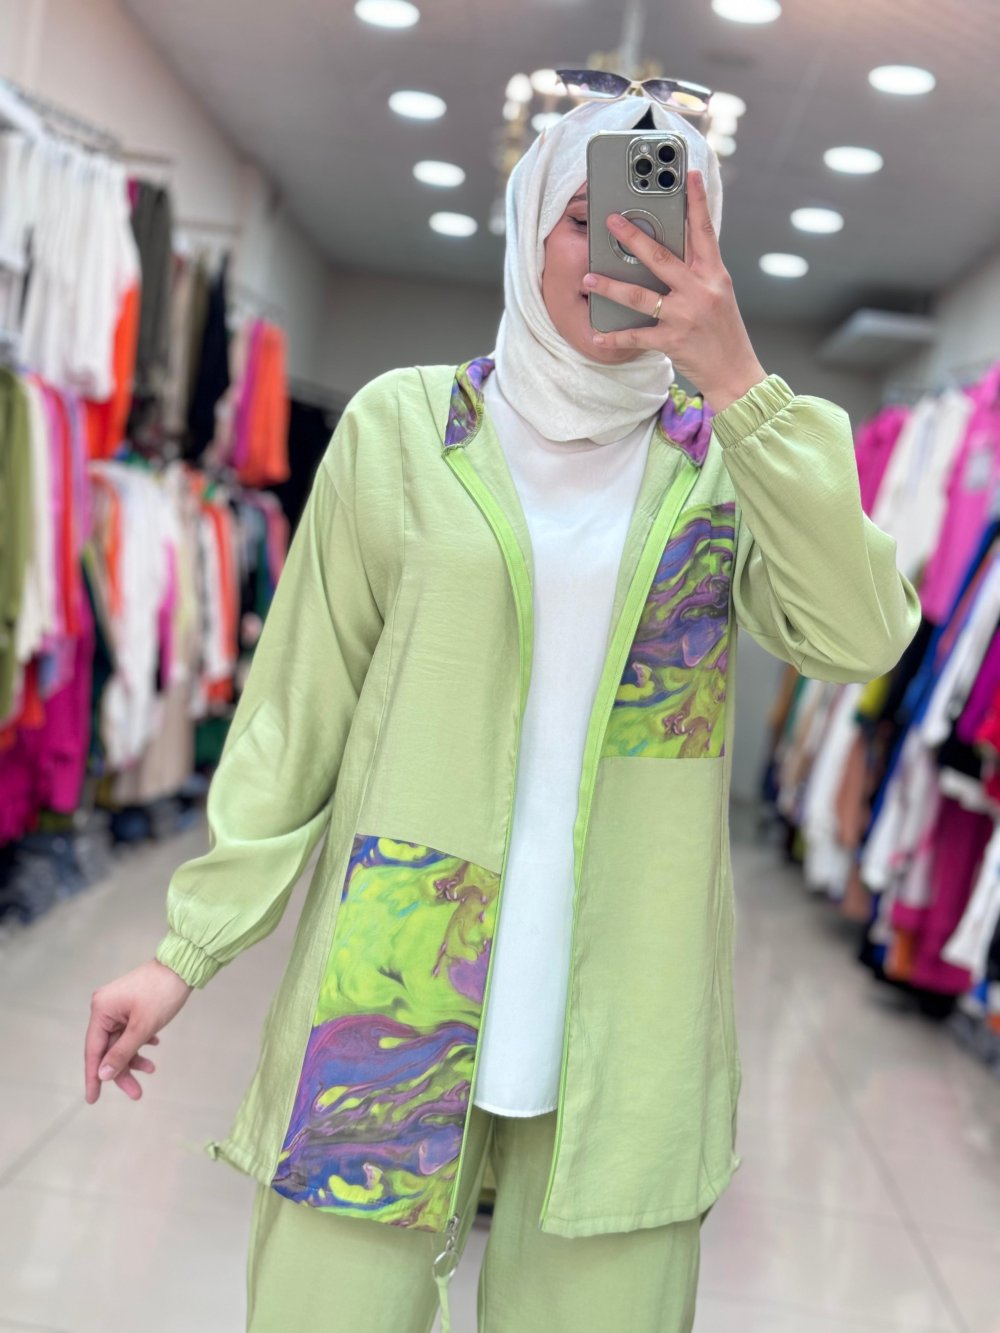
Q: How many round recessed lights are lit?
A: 9